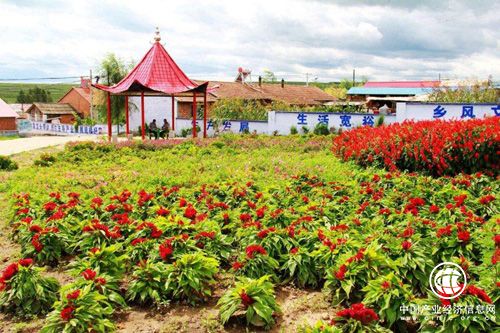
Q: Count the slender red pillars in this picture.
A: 6